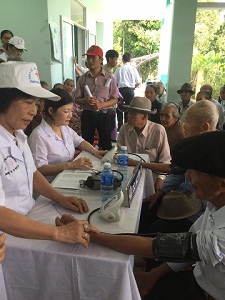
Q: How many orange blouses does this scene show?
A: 0